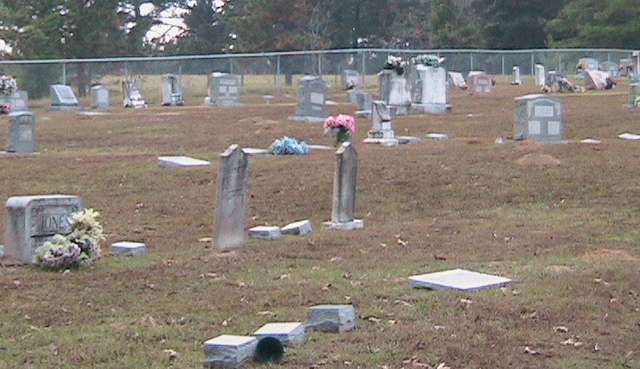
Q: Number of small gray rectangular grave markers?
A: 6